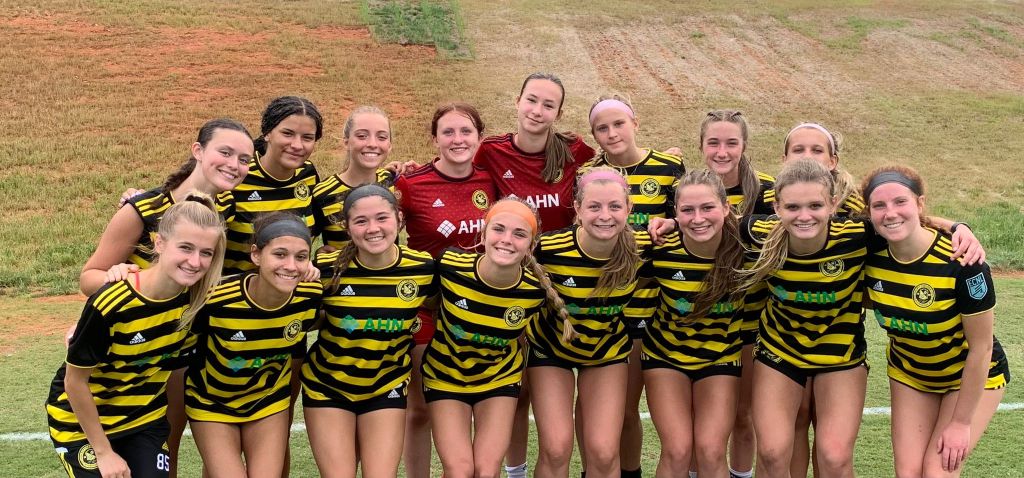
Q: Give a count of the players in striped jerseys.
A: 14